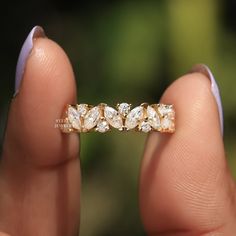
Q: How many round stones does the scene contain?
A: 5